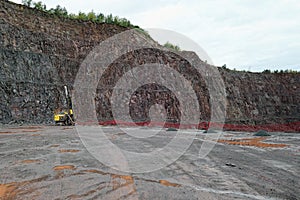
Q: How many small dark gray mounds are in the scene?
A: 3